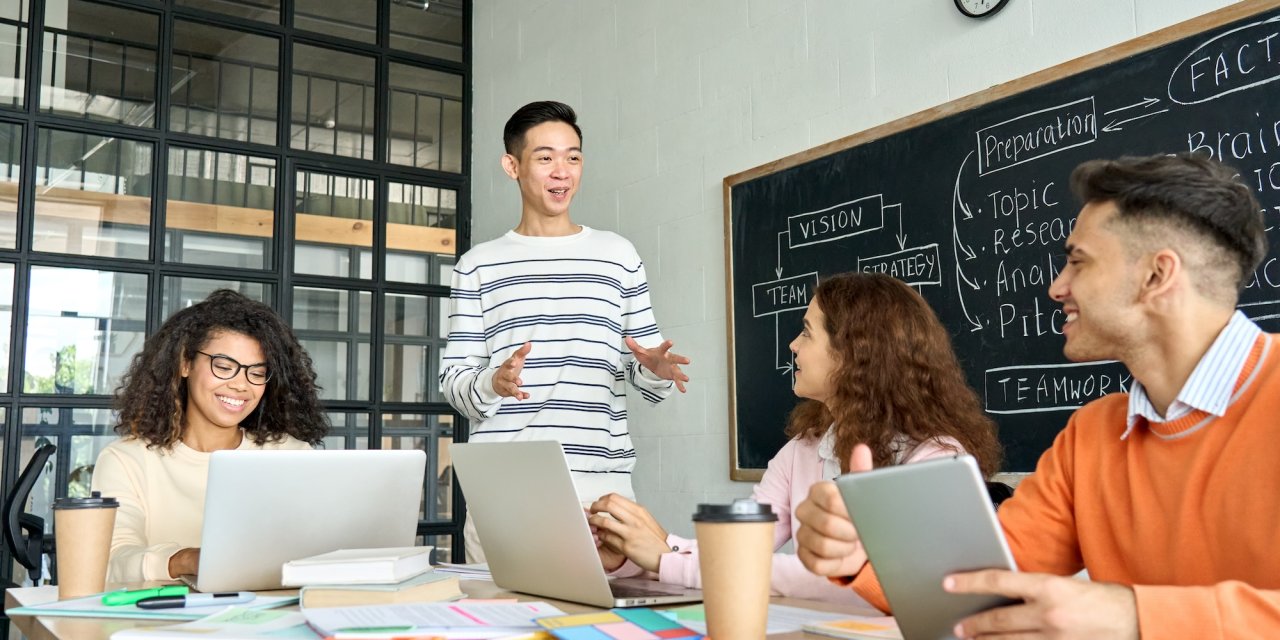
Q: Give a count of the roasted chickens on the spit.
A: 0